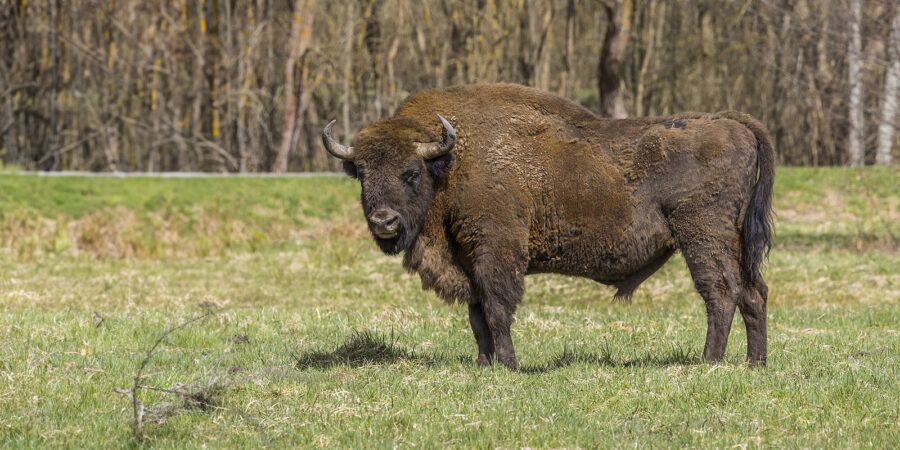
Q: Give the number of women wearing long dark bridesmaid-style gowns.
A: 0